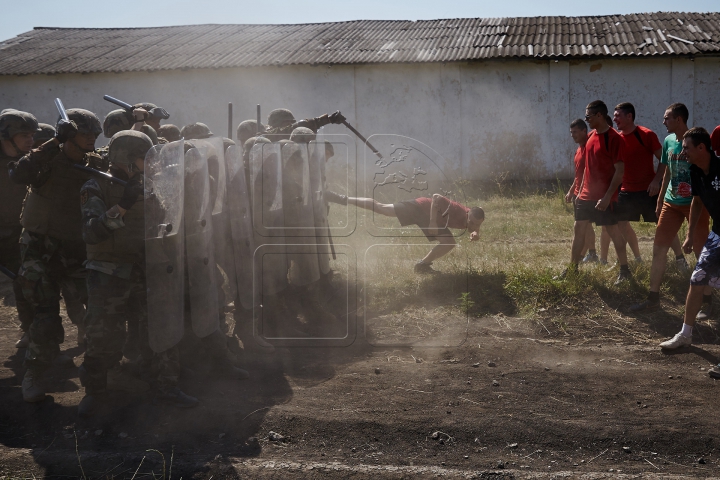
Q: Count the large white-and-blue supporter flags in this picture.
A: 0